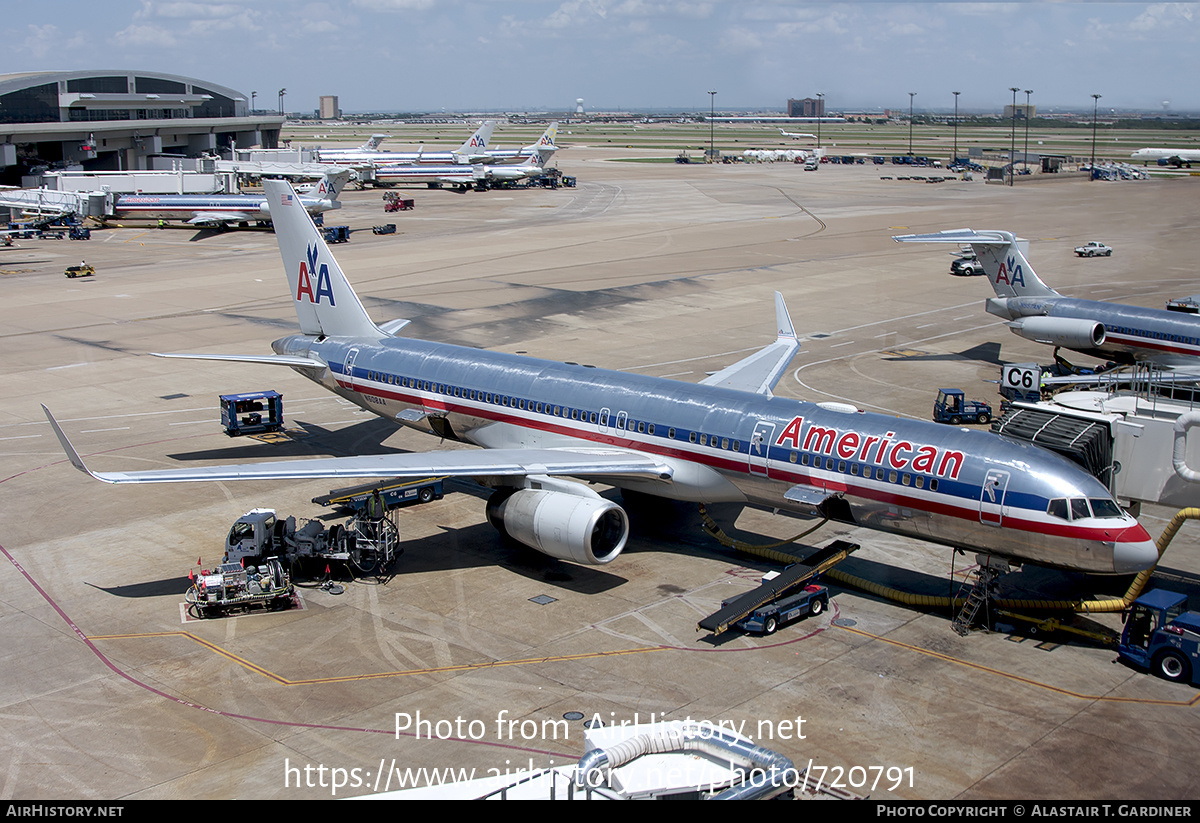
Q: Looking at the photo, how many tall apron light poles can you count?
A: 7